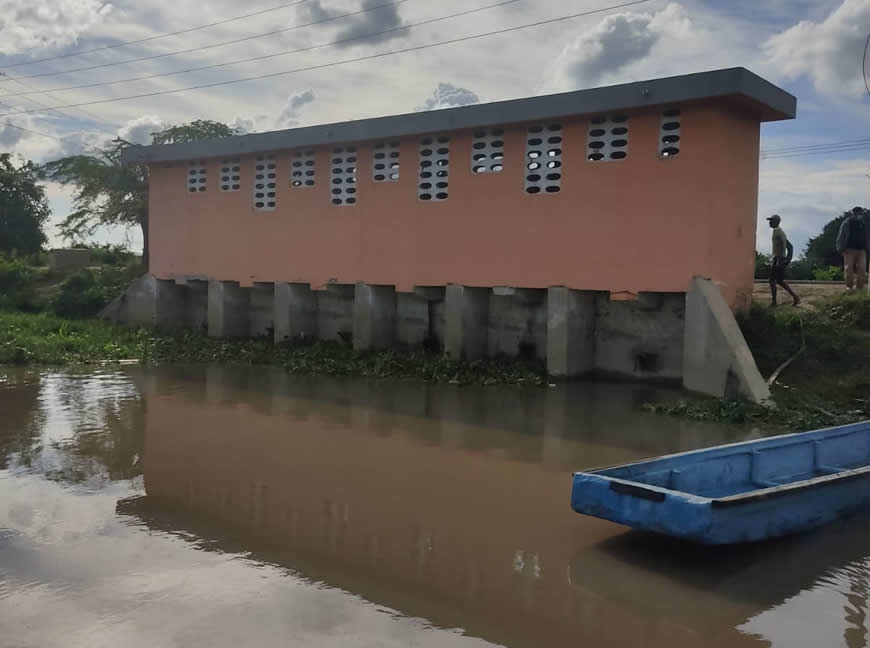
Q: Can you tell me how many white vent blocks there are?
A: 11